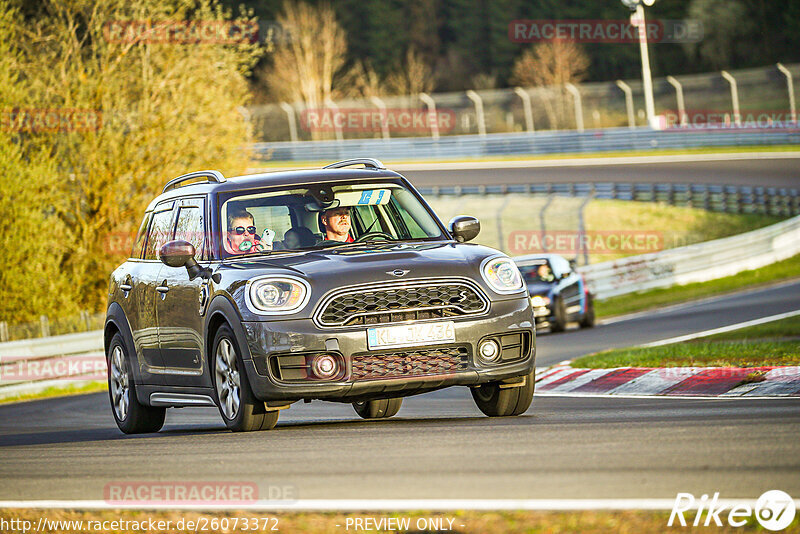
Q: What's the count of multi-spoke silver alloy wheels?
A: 2